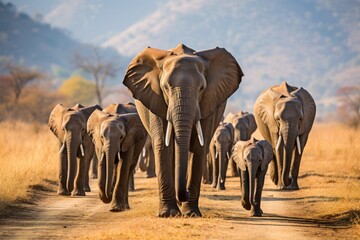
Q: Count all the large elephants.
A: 2